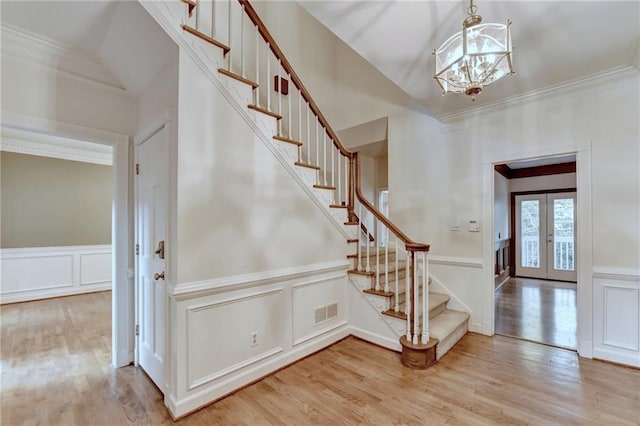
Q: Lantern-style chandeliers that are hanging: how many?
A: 1